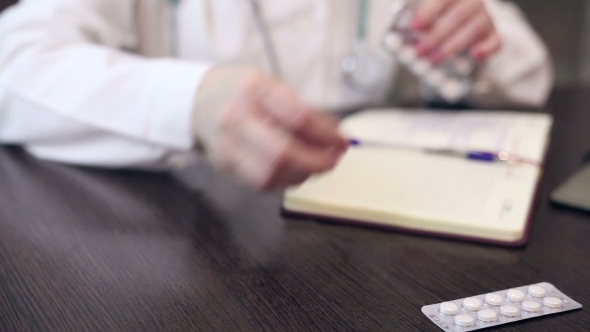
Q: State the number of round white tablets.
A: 10